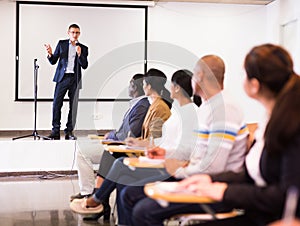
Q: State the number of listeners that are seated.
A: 5